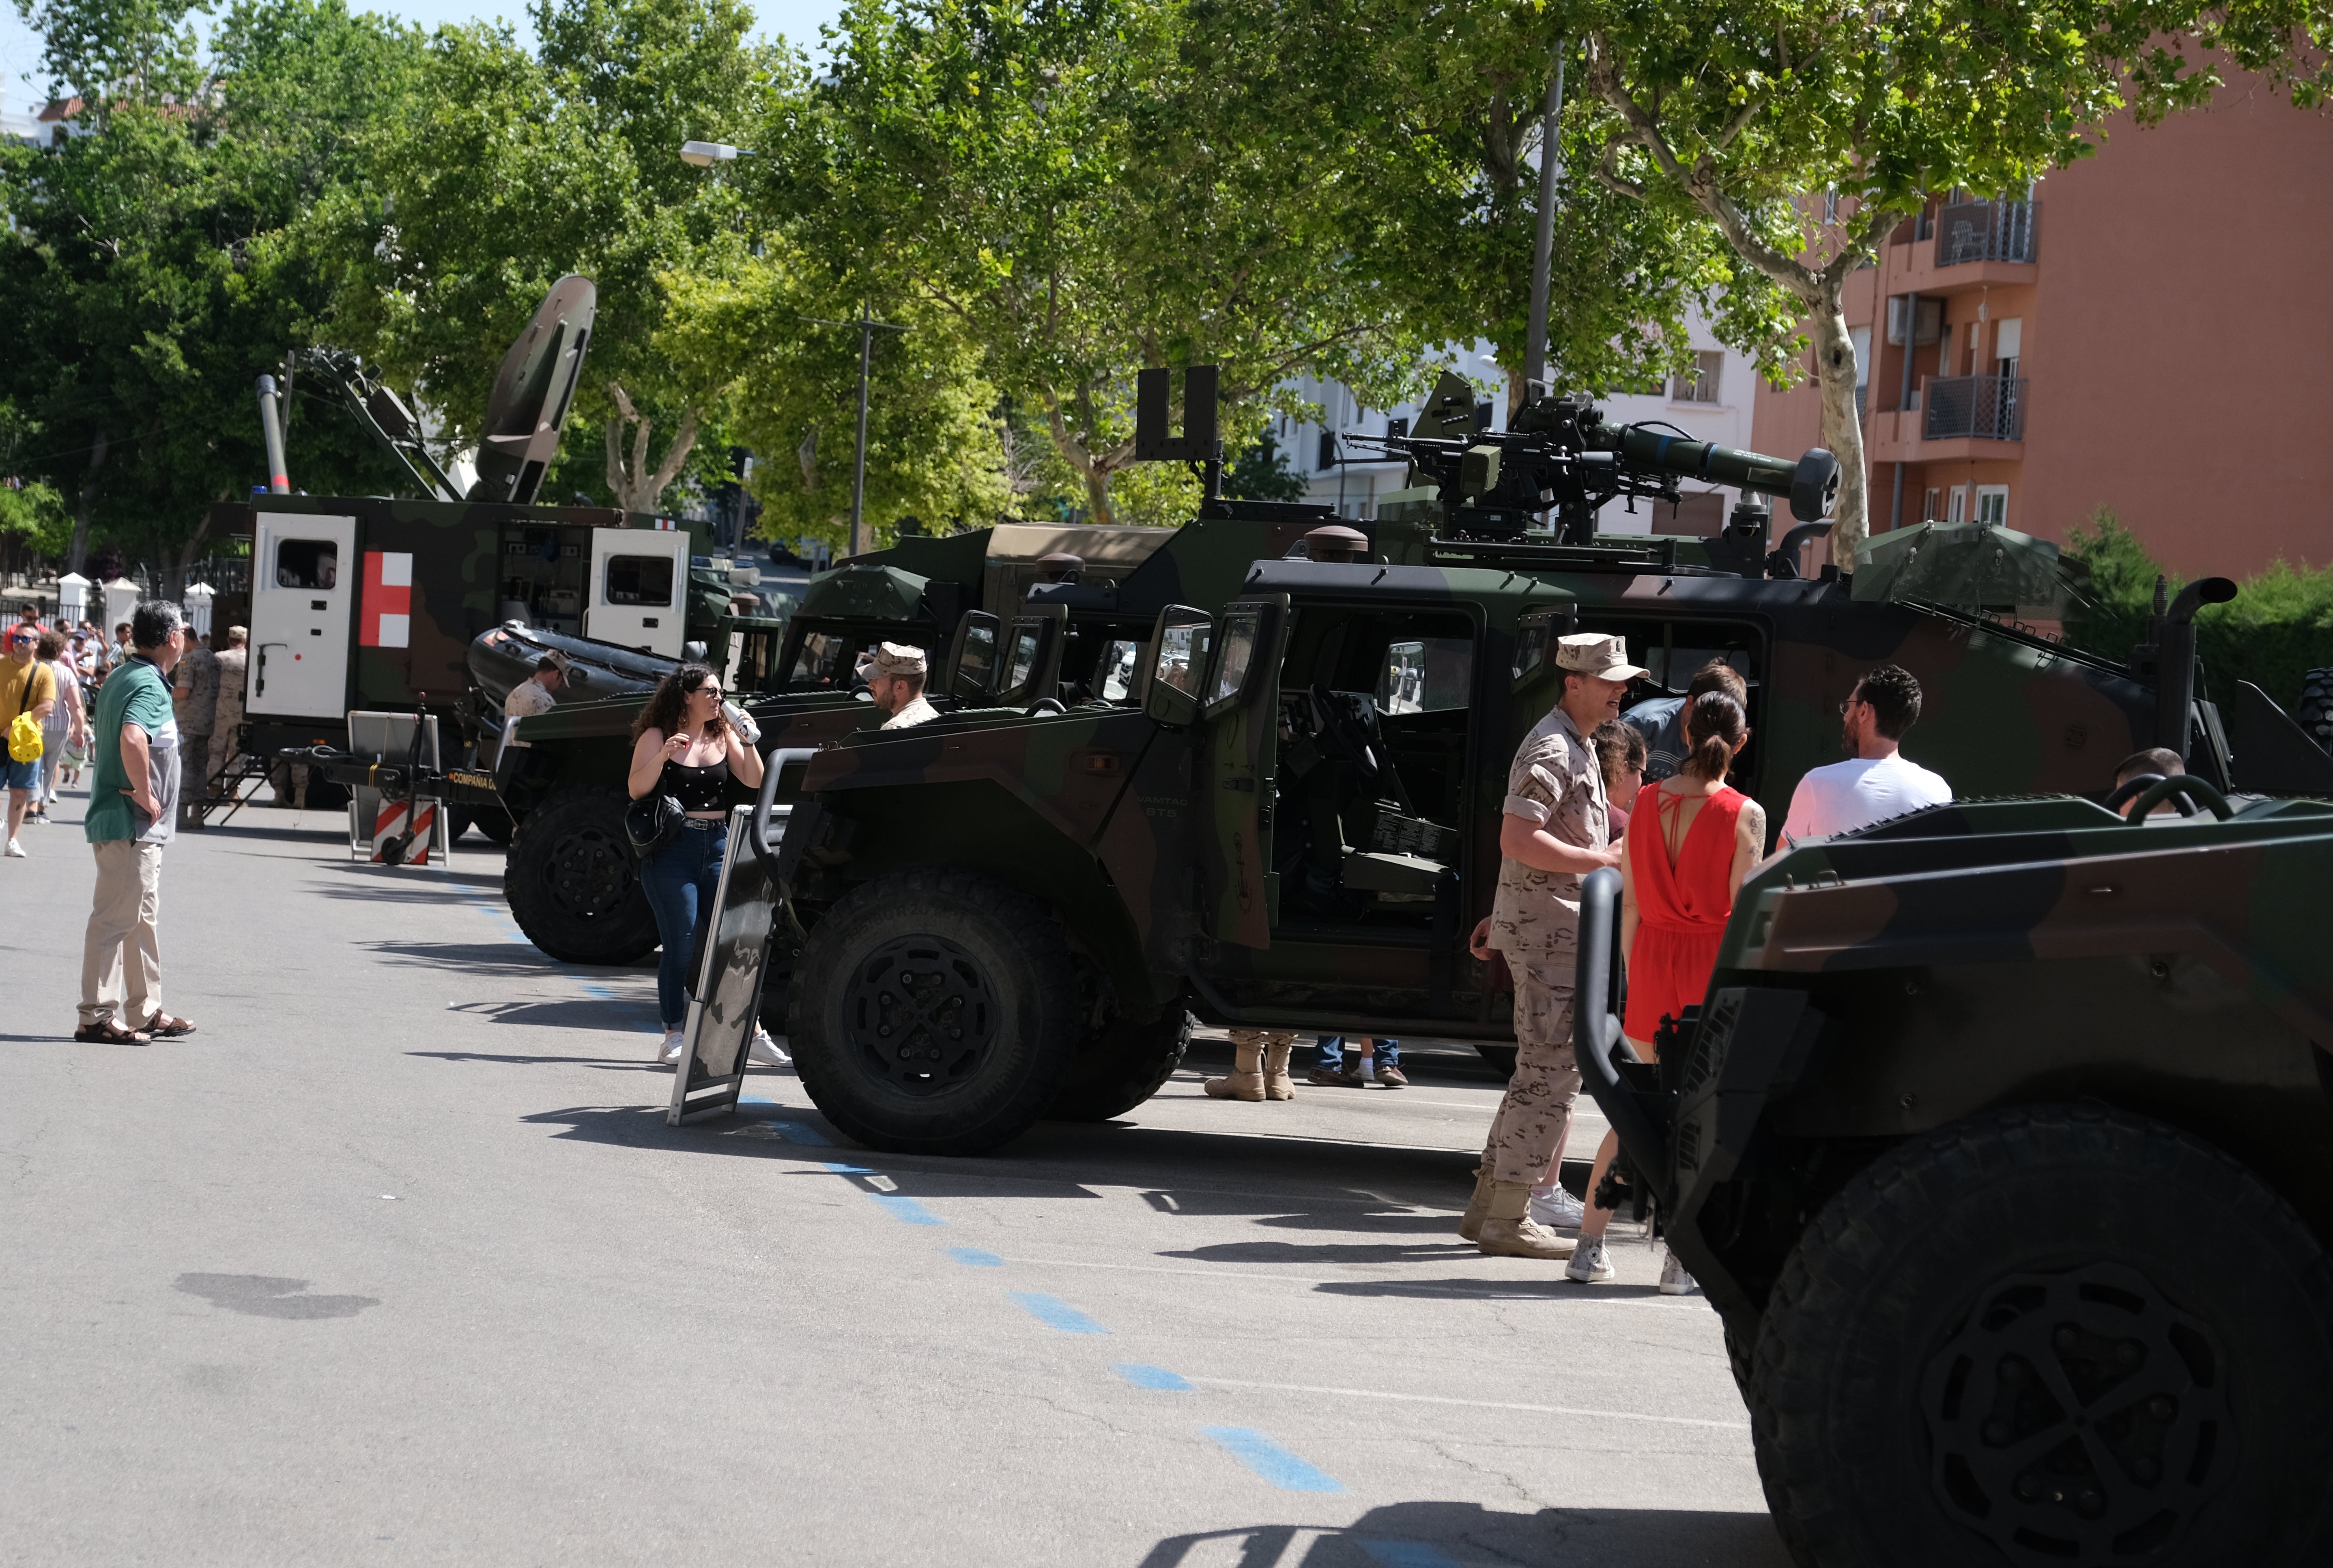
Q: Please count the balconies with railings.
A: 2